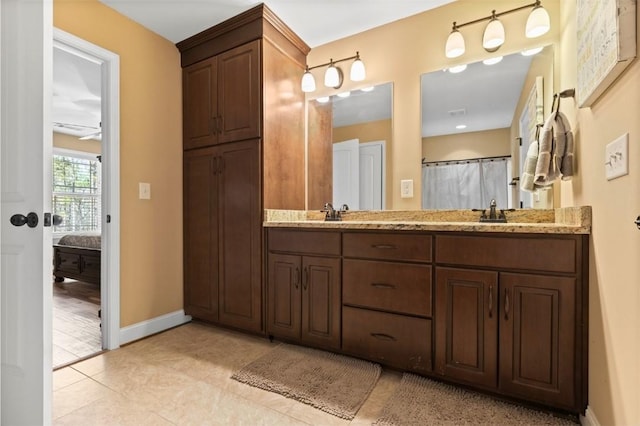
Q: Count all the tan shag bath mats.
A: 2